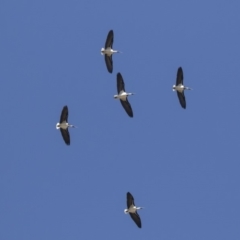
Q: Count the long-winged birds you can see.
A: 5